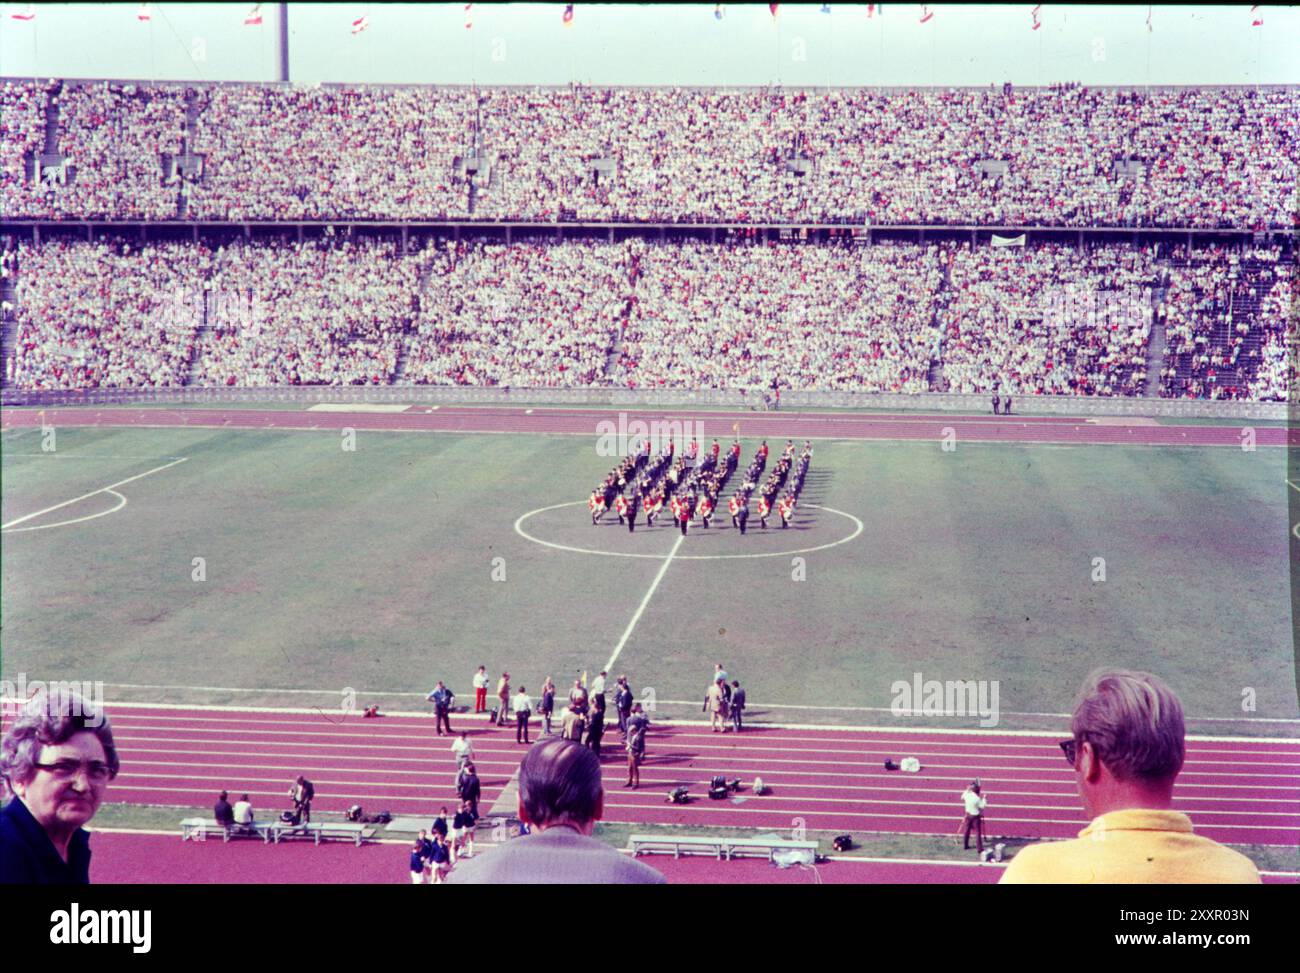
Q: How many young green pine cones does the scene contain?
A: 0